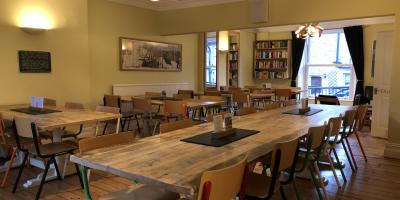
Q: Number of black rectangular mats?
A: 3